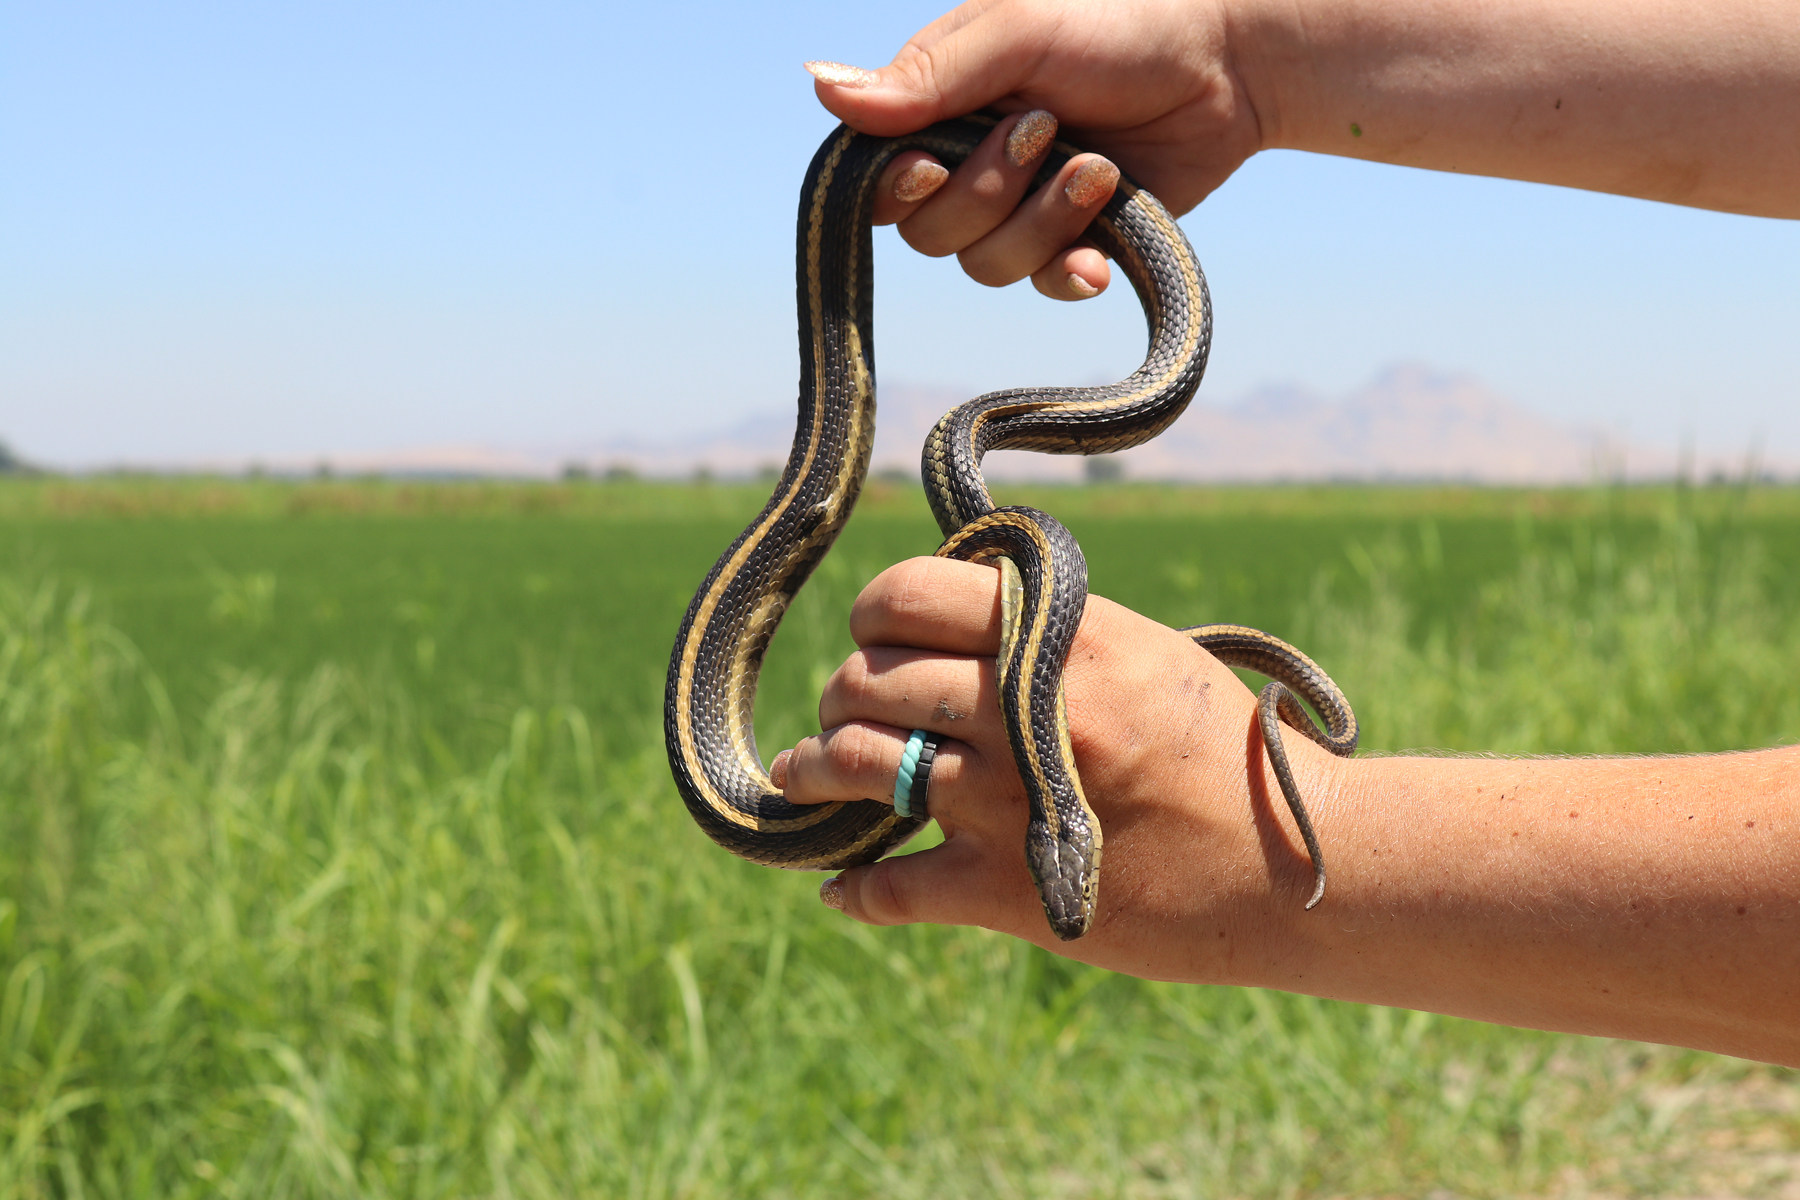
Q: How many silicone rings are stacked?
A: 2